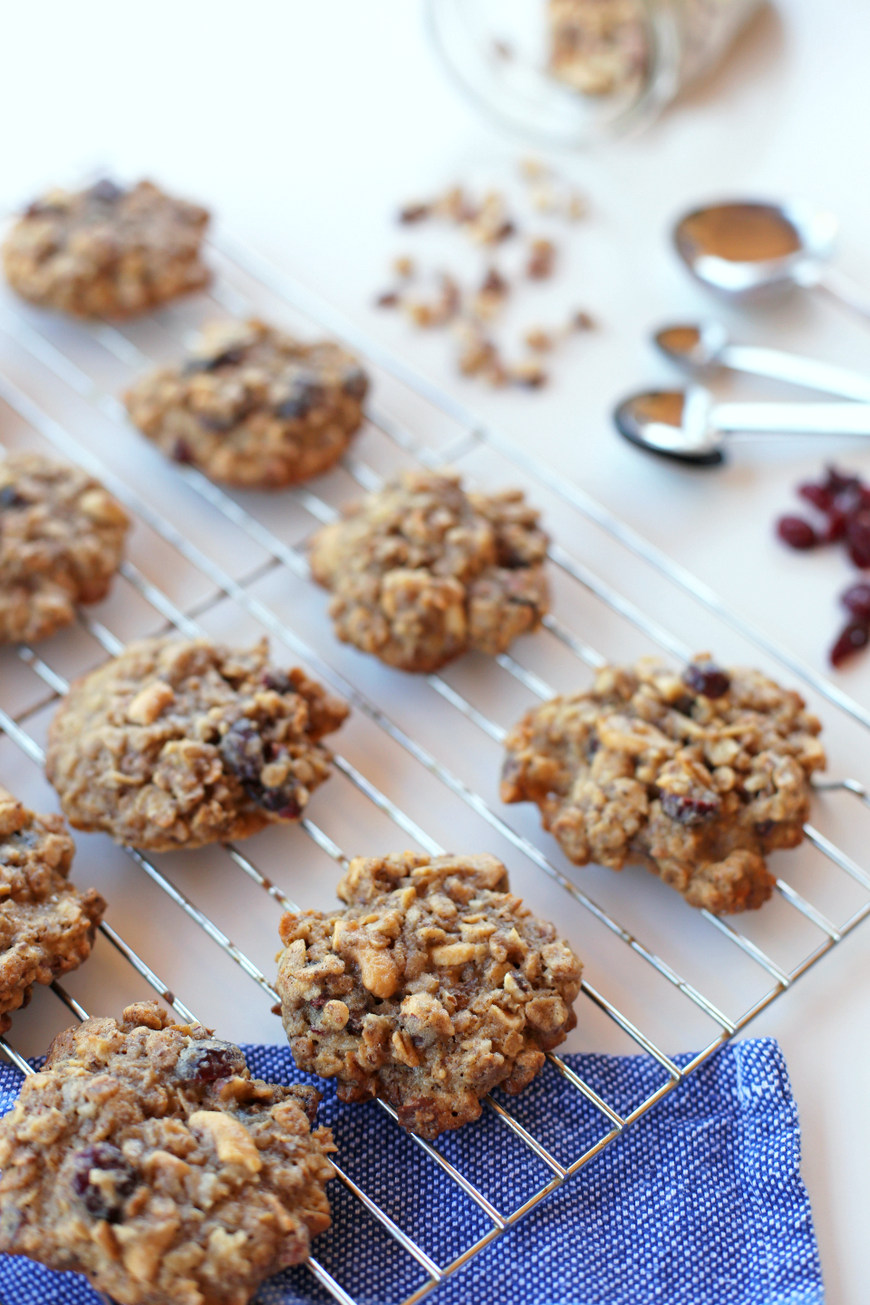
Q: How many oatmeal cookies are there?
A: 9